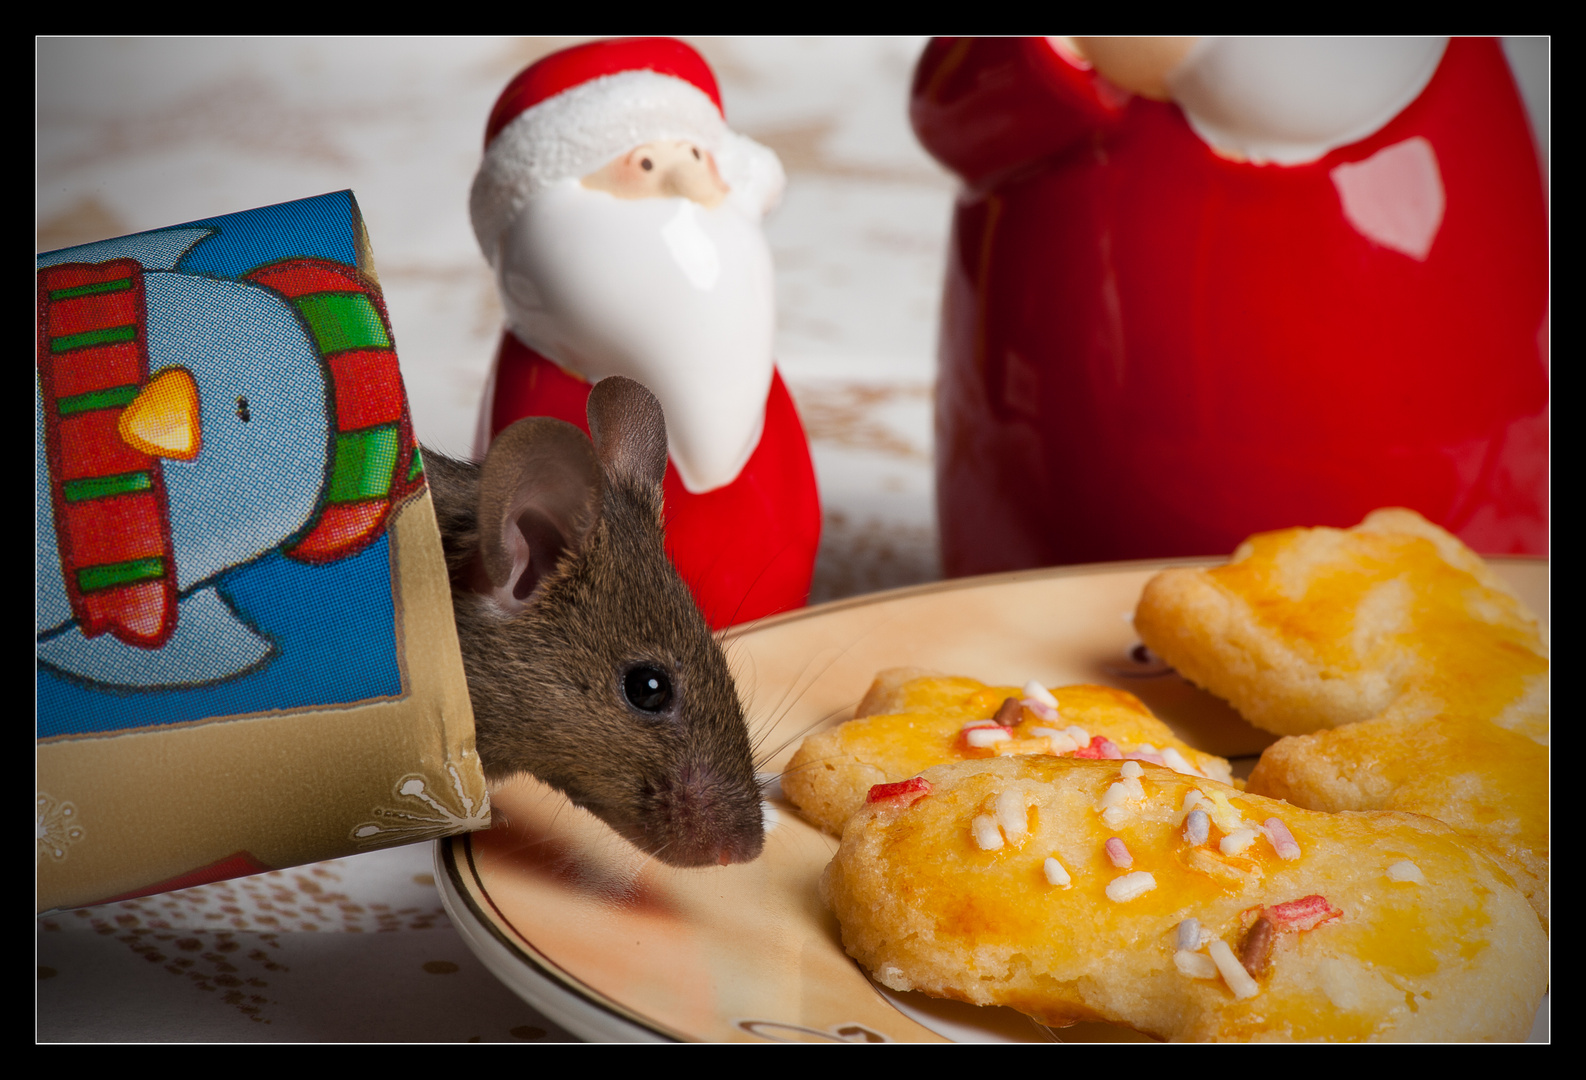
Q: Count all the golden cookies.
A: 3